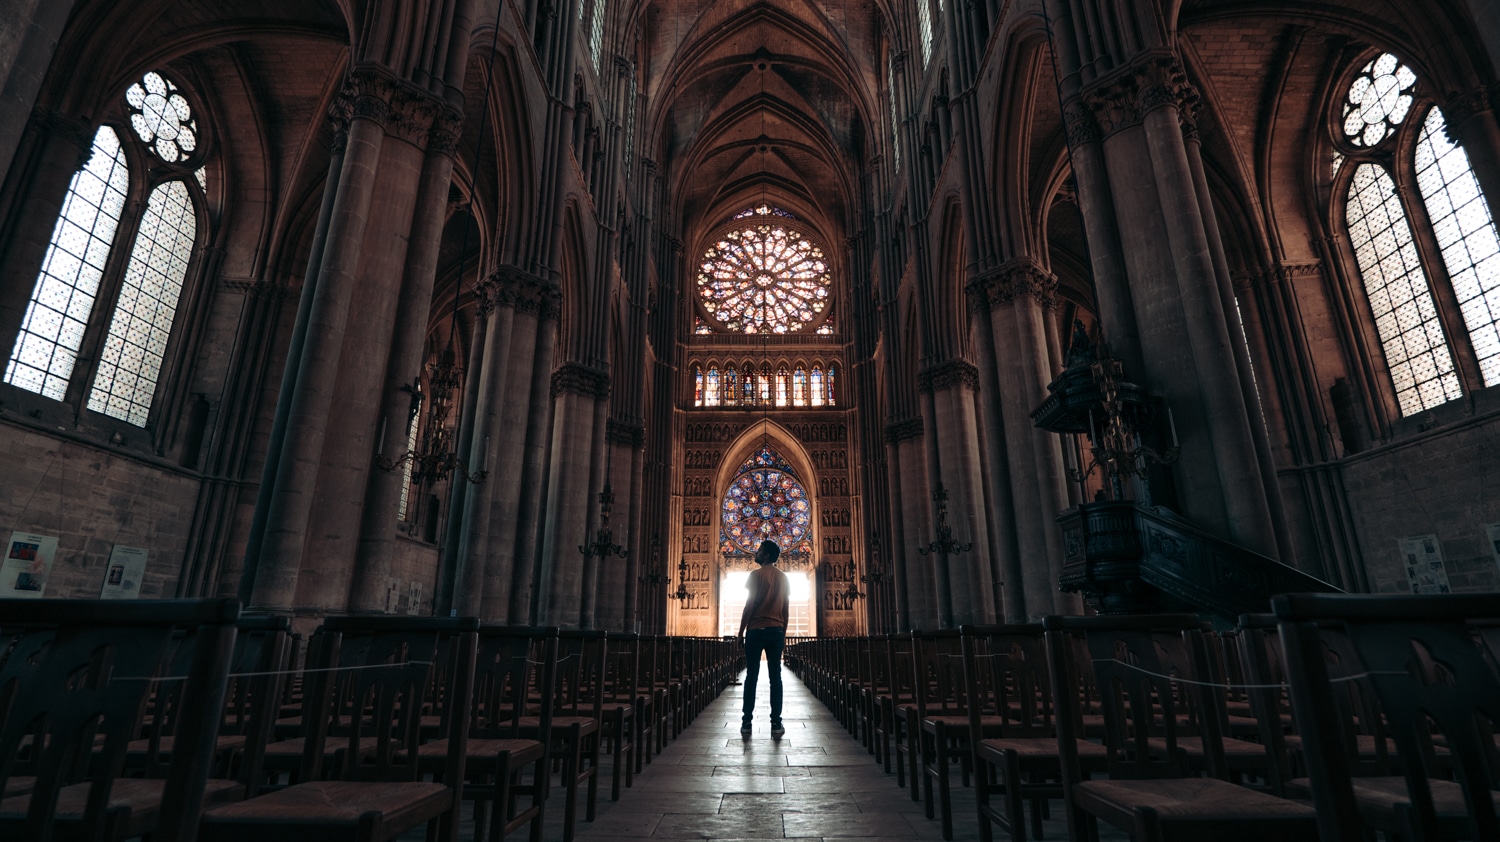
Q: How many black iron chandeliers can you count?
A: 8